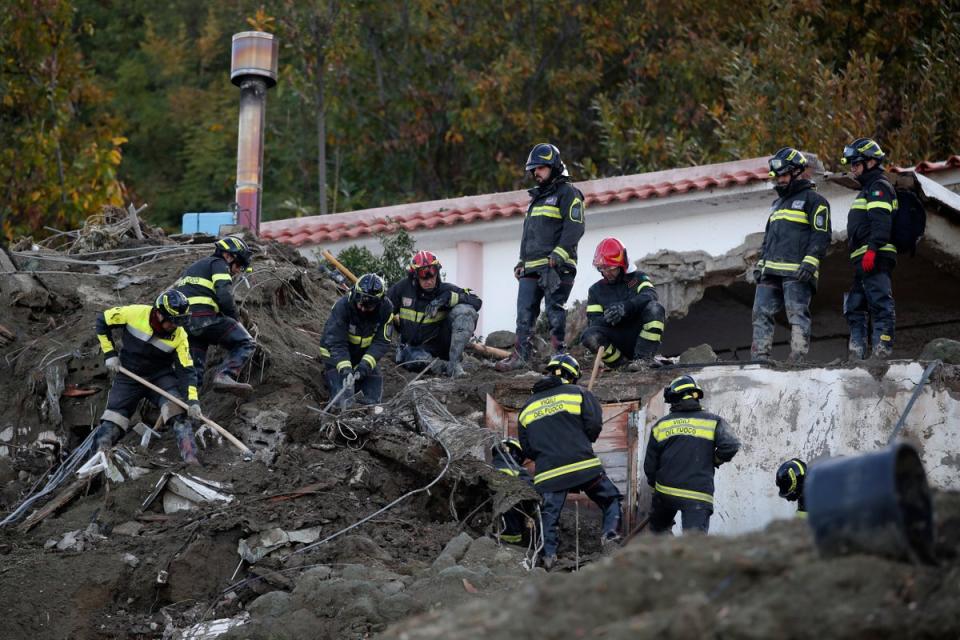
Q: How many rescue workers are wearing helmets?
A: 12